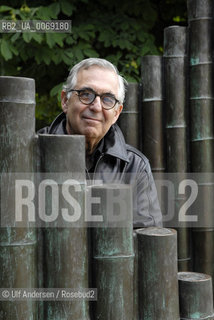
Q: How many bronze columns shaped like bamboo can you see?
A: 9